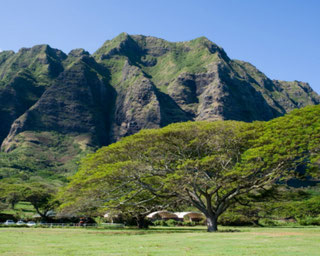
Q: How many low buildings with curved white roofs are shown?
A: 2